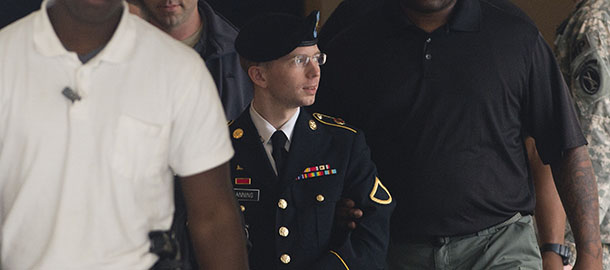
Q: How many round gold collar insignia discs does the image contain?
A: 2